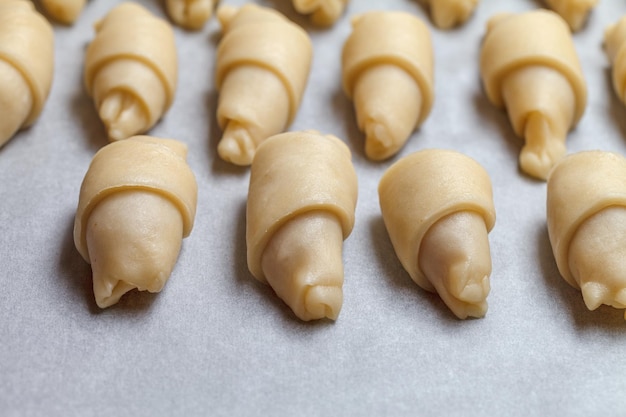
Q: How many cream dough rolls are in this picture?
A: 15